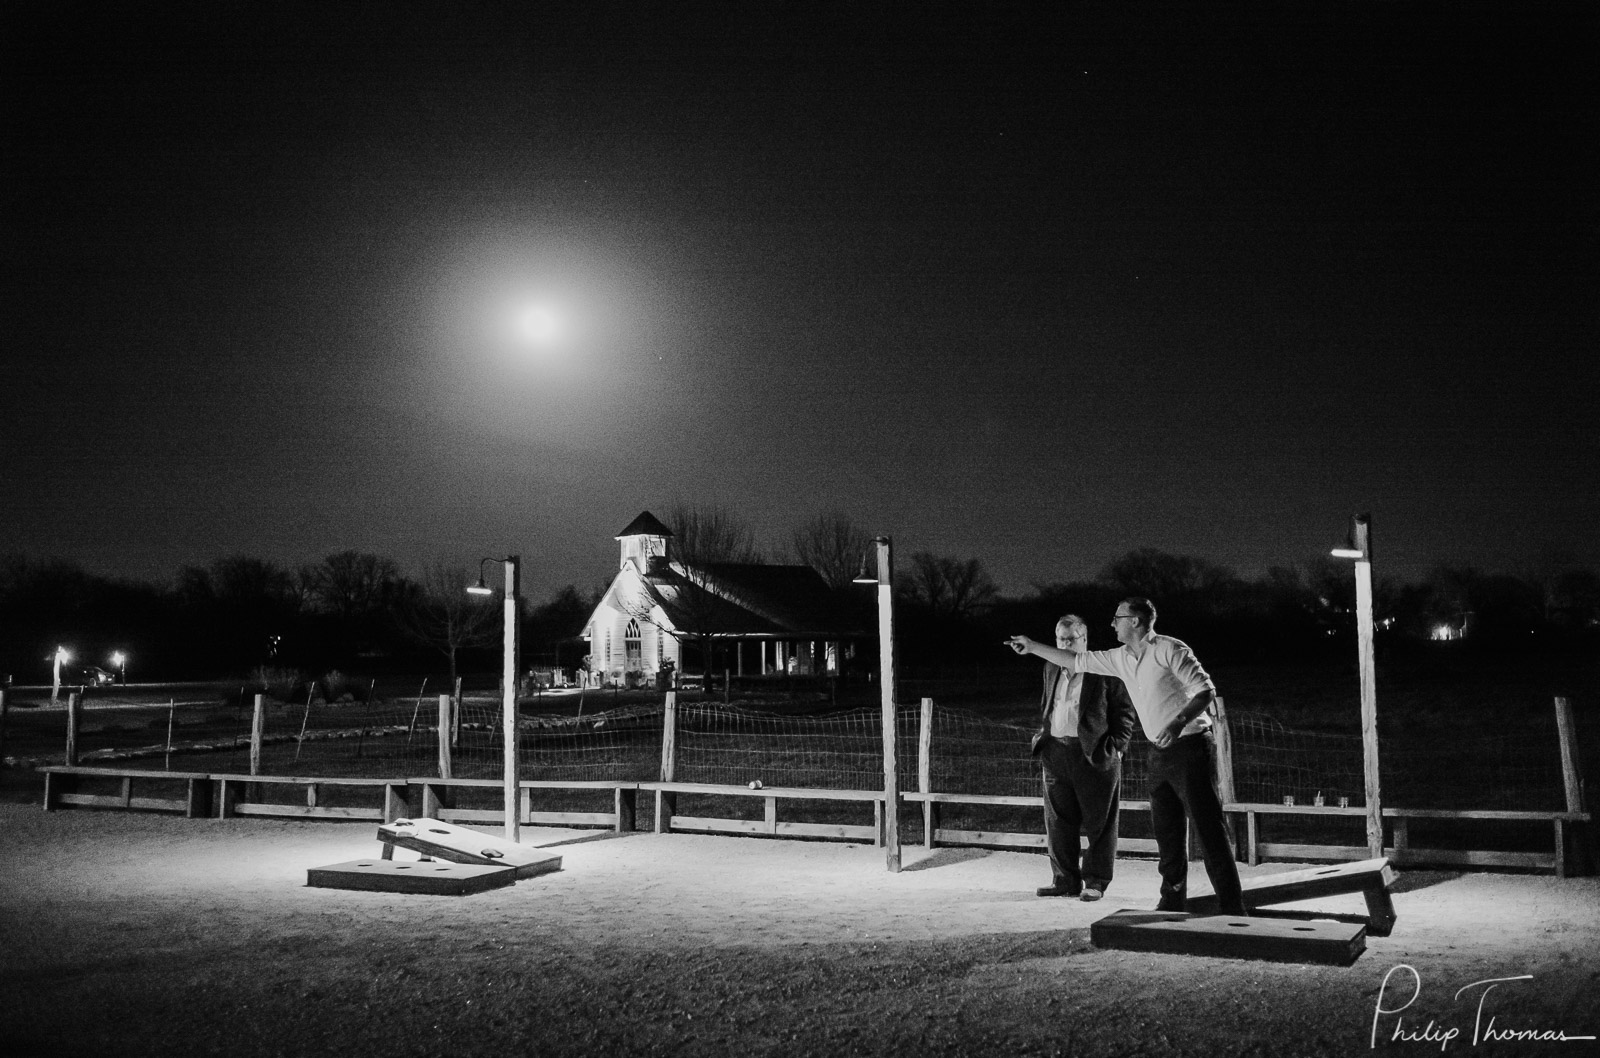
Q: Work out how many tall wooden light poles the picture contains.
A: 3